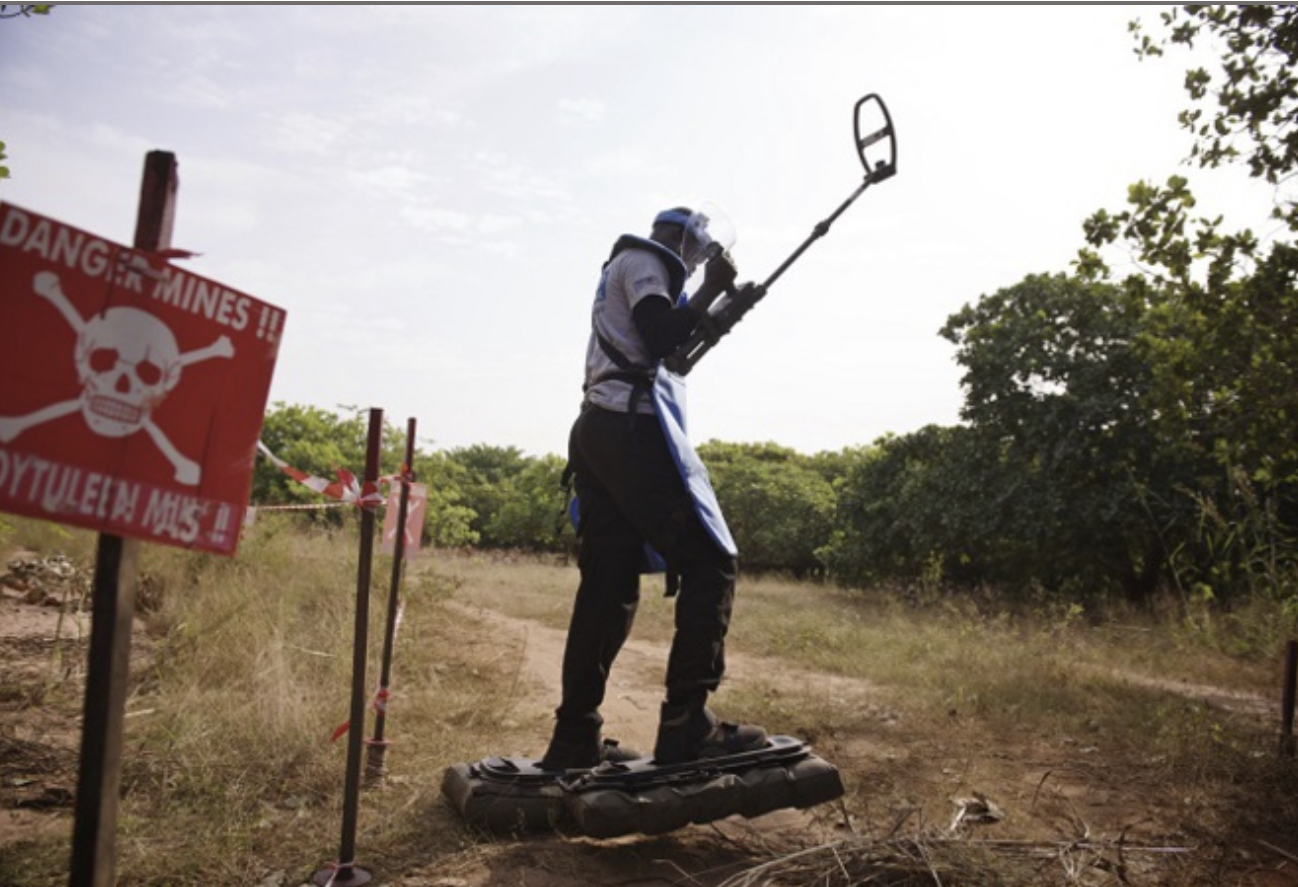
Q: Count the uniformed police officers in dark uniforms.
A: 0